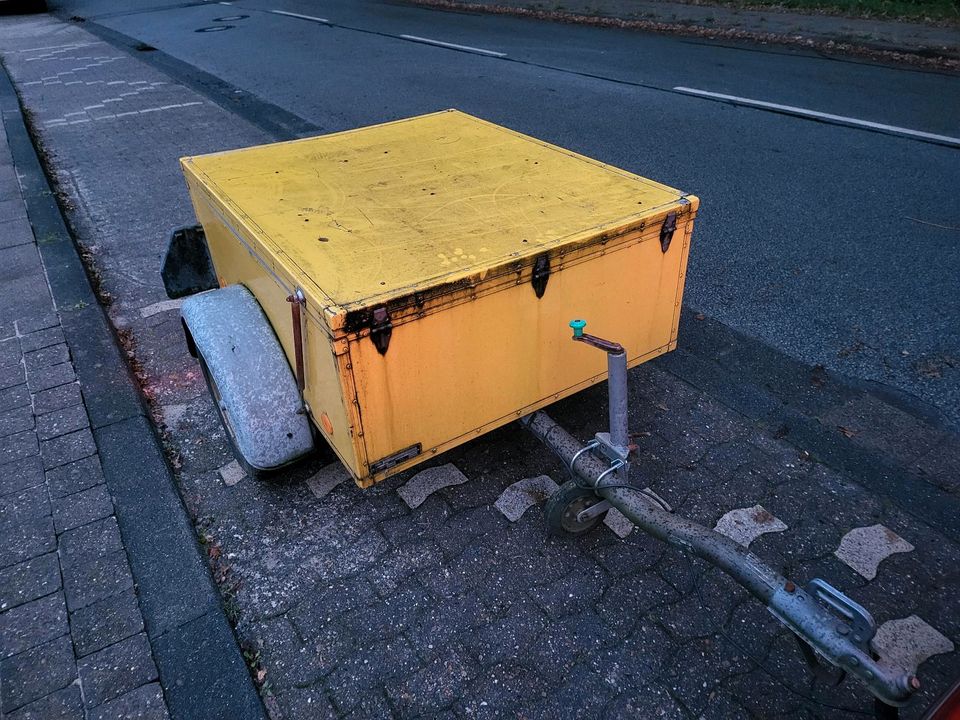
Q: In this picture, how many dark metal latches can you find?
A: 3